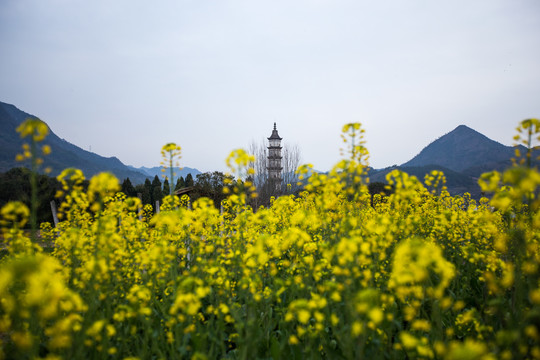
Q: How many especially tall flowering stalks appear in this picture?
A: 5